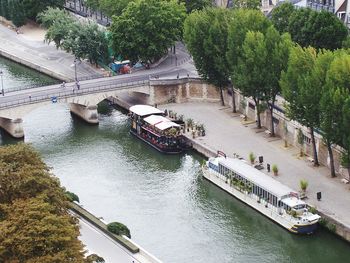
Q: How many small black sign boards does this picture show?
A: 3